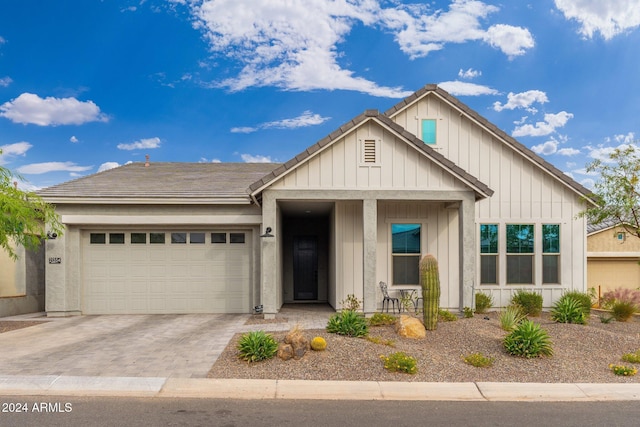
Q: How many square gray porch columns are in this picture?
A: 3